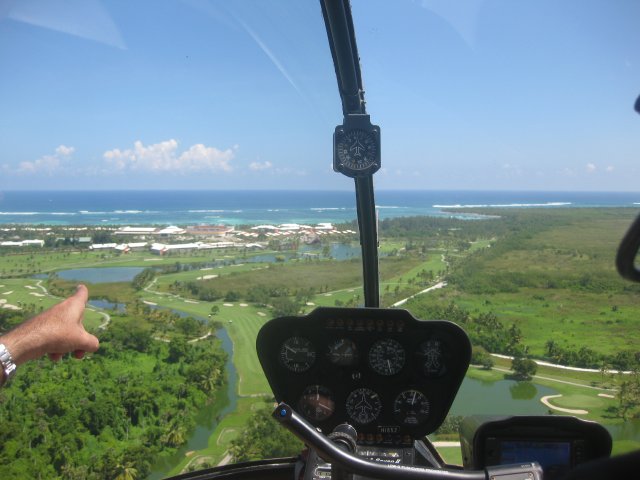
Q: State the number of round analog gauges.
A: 8